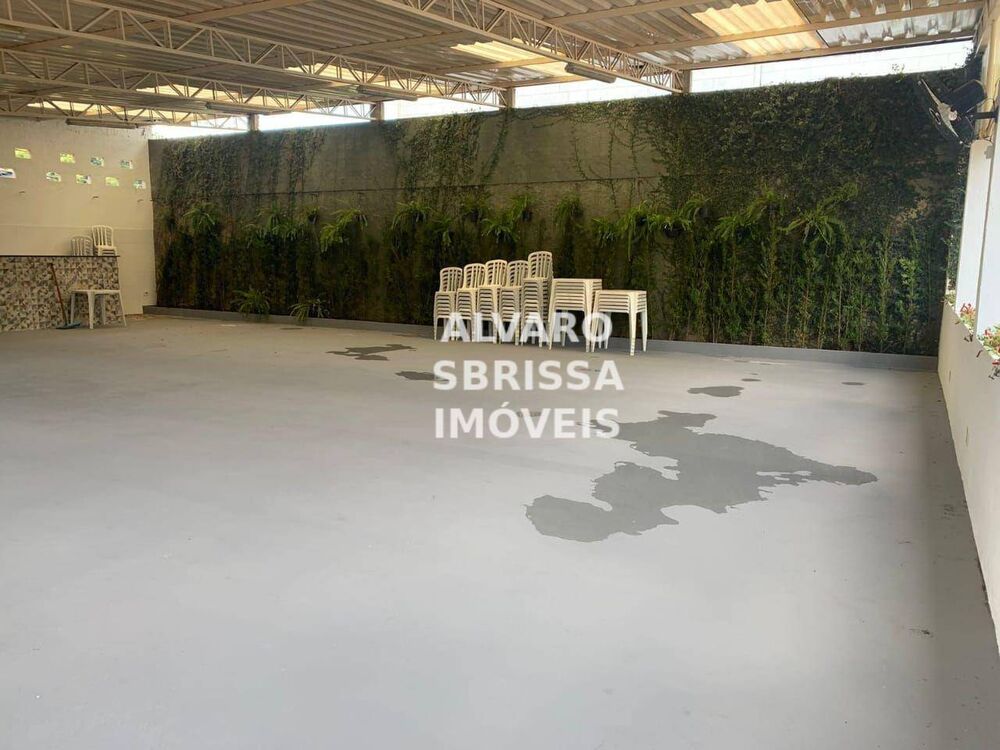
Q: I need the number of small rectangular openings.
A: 9